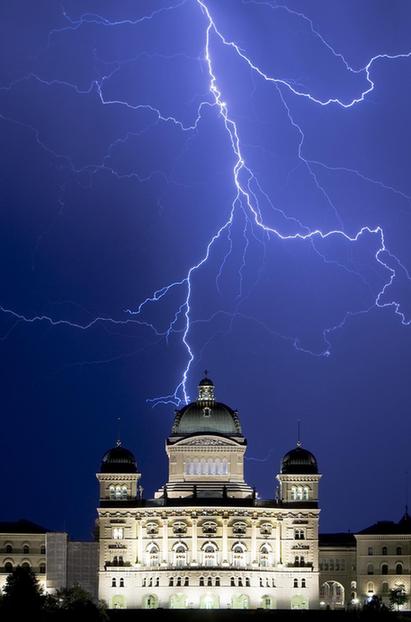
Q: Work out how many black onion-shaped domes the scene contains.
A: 2